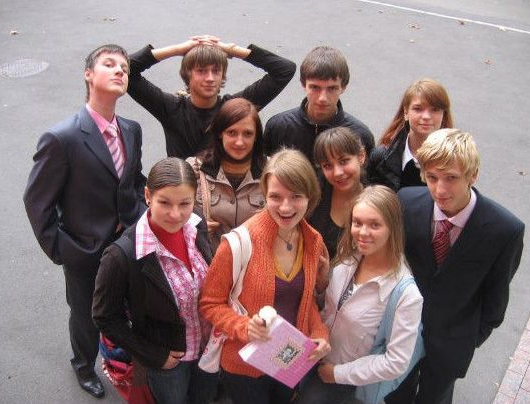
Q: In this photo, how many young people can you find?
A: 10